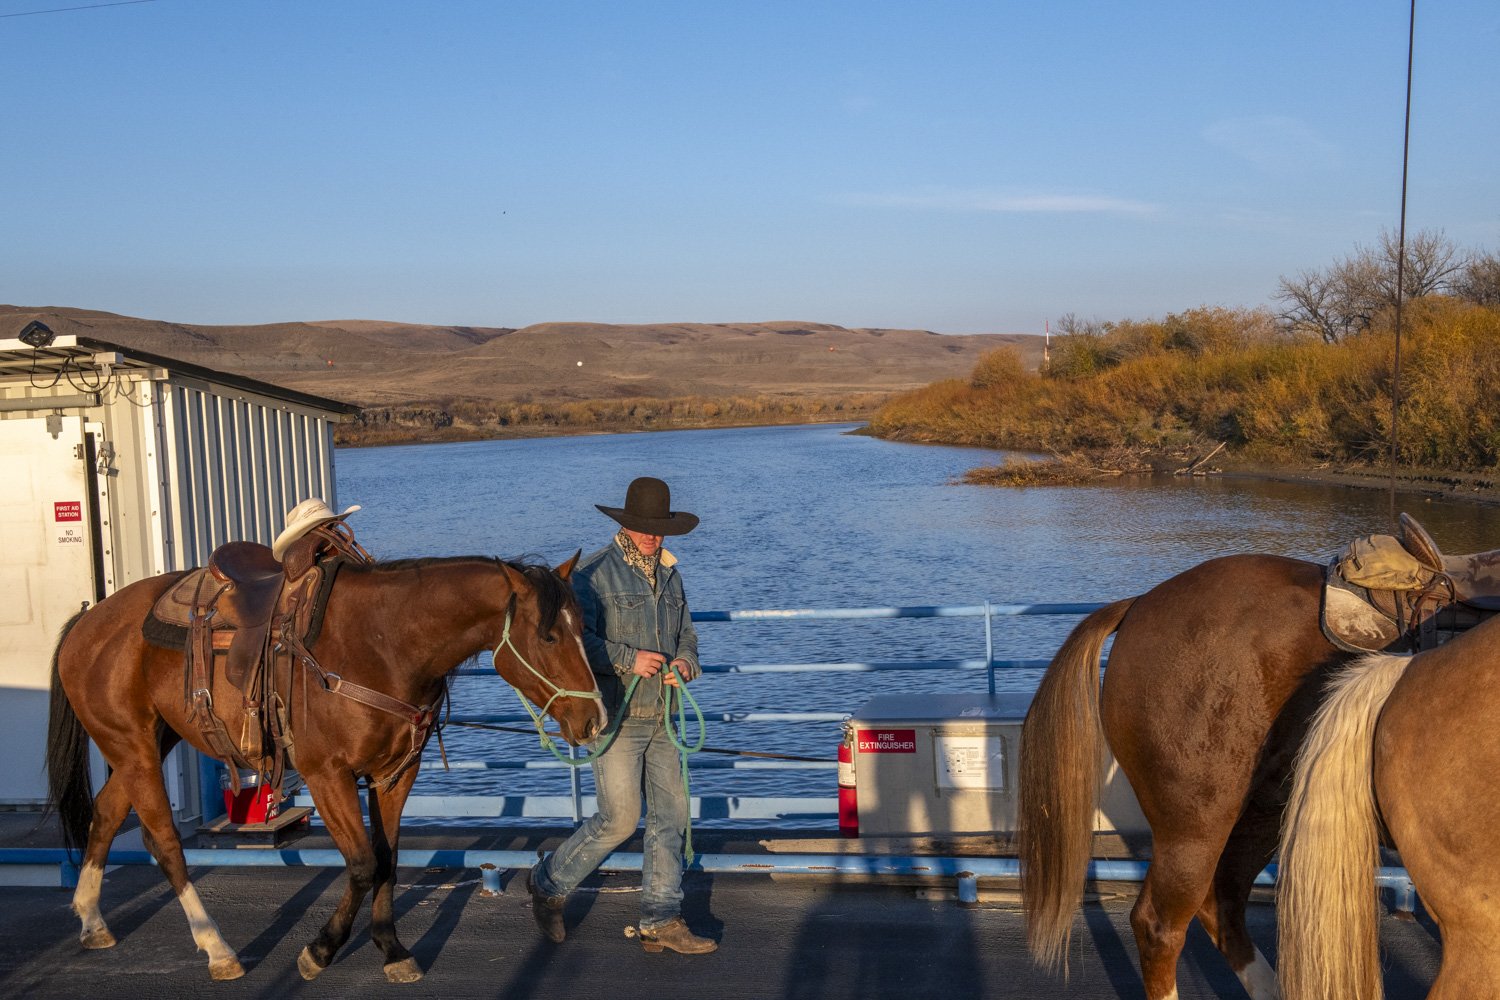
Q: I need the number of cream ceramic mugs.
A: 0